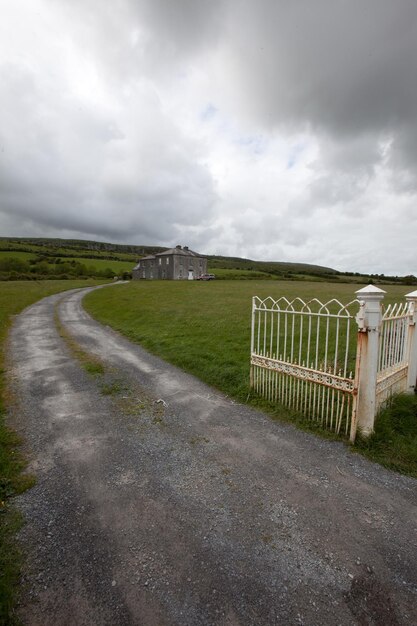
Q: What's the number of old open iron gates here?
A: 1